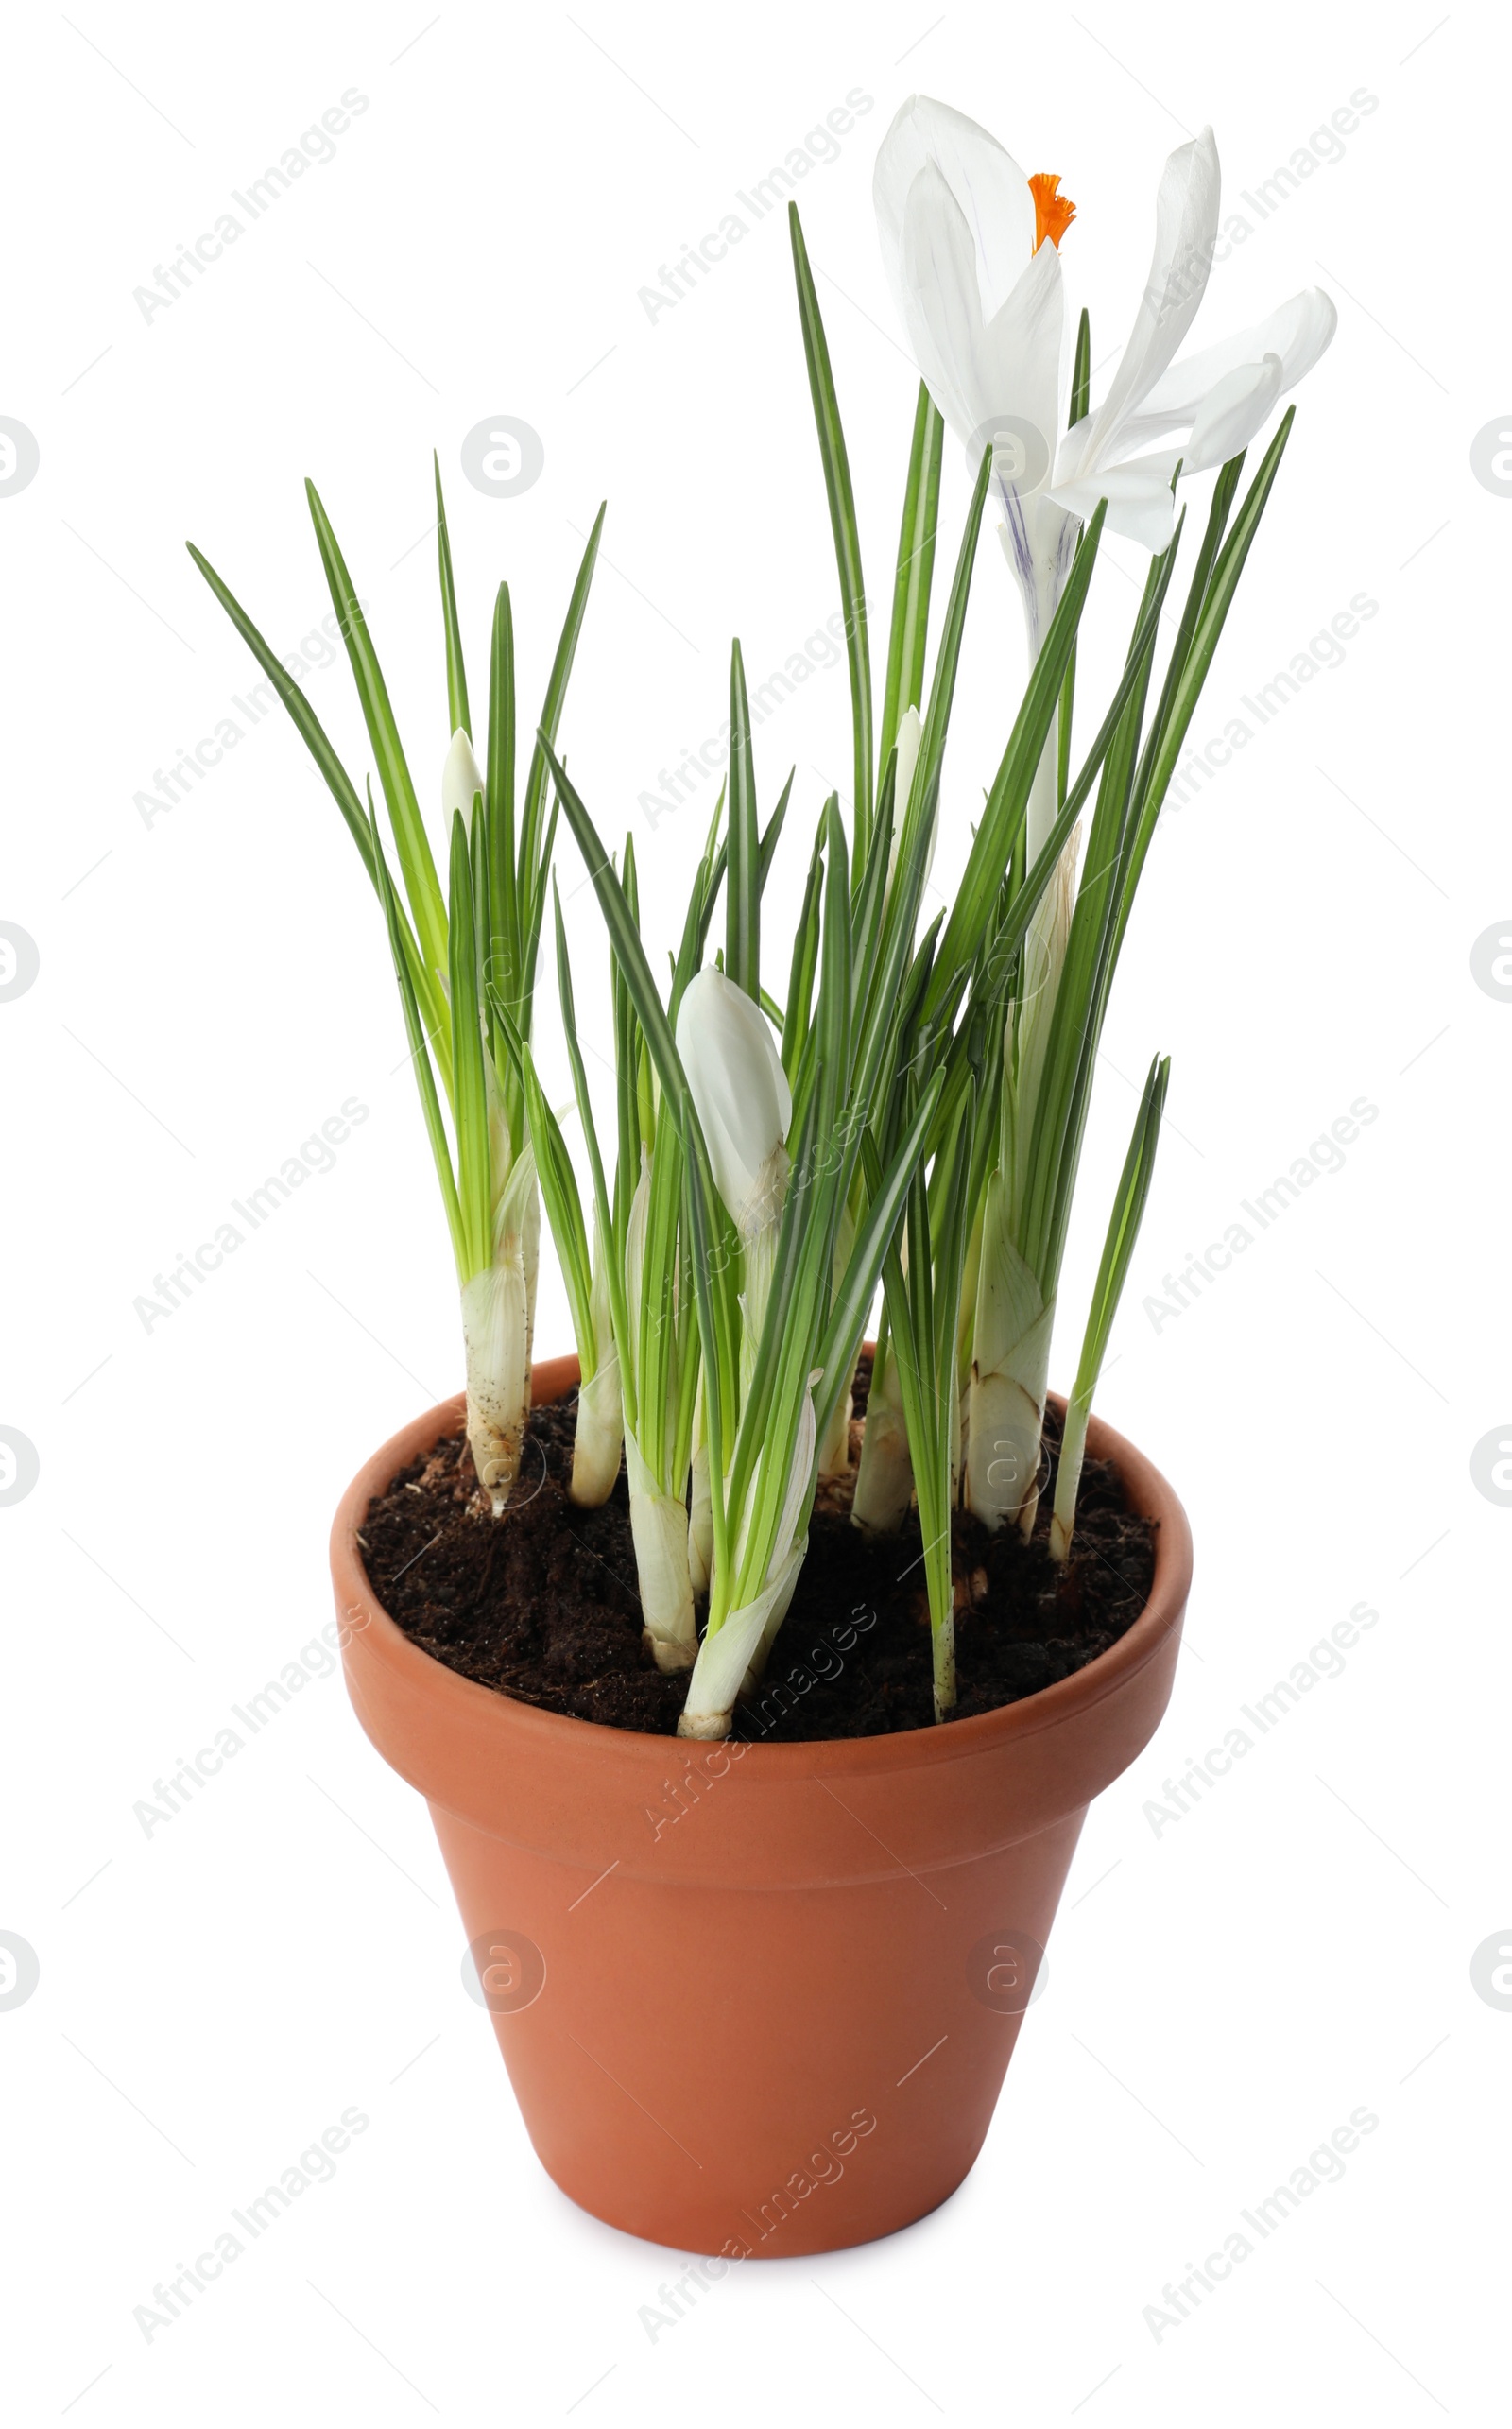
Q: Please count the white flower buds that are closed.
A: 3